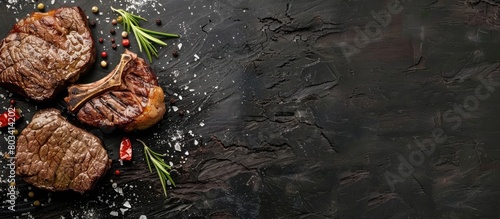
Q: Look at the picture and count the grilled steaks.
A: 3